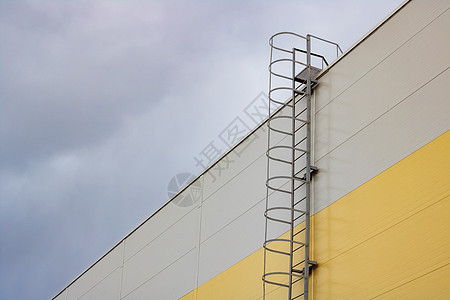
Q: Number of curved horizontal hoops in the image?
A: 9